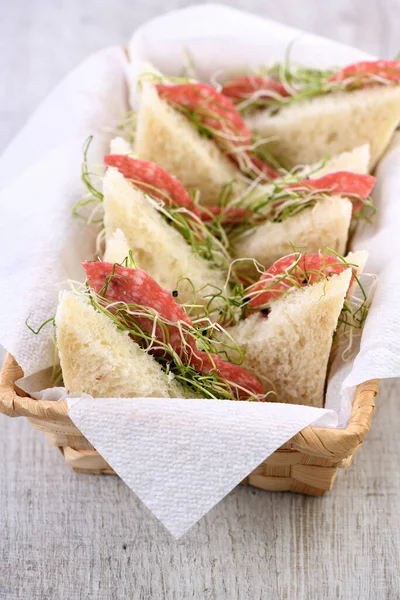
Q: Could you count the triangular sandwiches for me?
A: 6